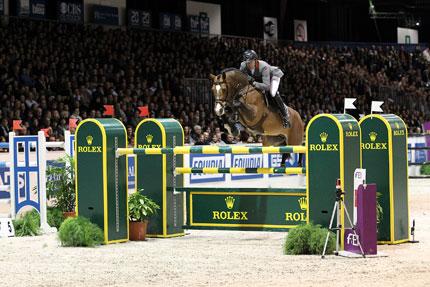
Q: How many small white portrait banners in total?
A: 2